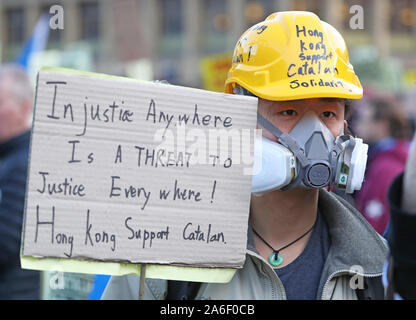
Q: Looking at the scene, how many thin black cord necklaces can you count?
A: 1